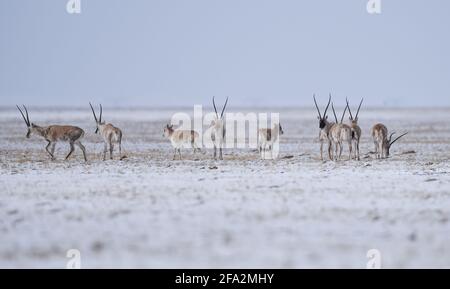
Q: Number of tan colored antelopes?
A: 9